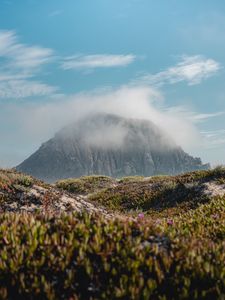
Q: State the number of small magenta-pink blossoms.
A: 2